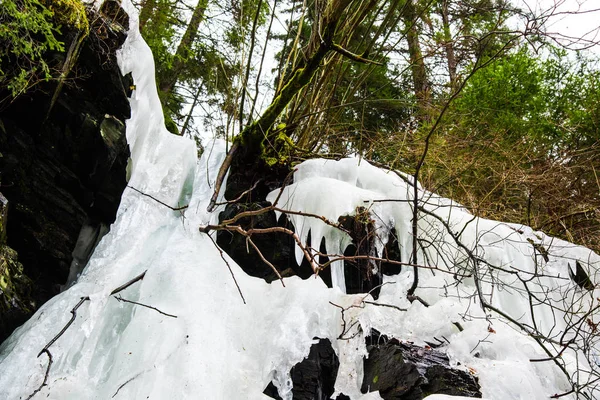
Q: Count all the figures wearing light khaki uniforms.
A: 0